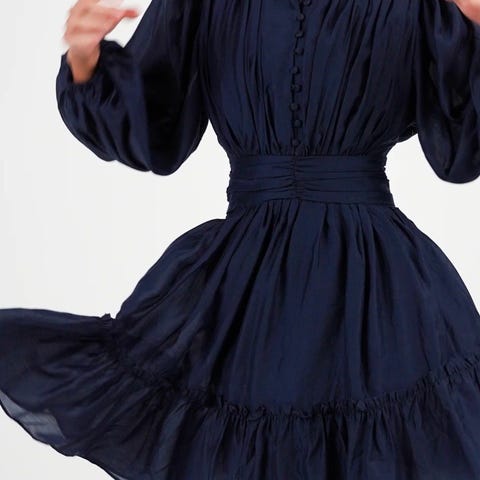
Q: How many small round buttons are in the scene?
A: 9